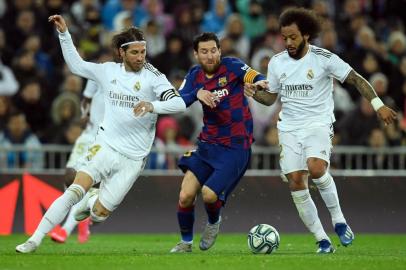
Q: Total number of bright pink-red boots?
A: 2